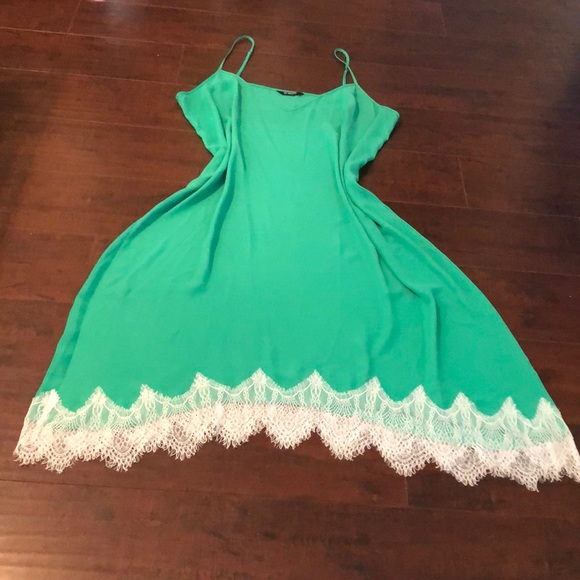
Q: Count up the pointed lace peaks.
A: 11